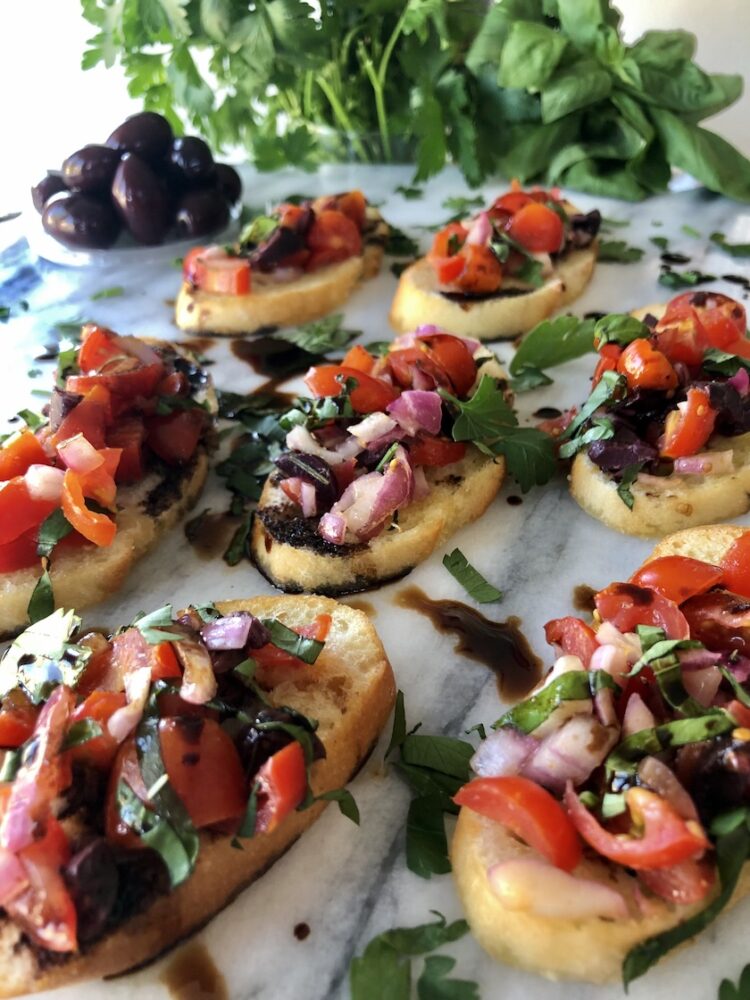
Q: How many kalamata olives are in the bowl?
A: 8